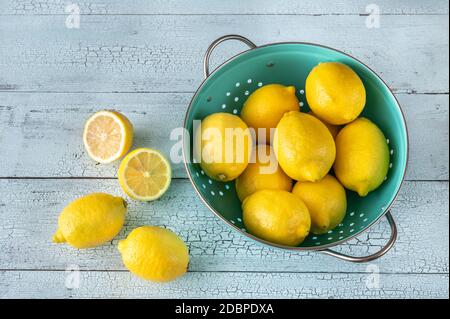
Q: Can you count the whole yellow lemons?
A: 11